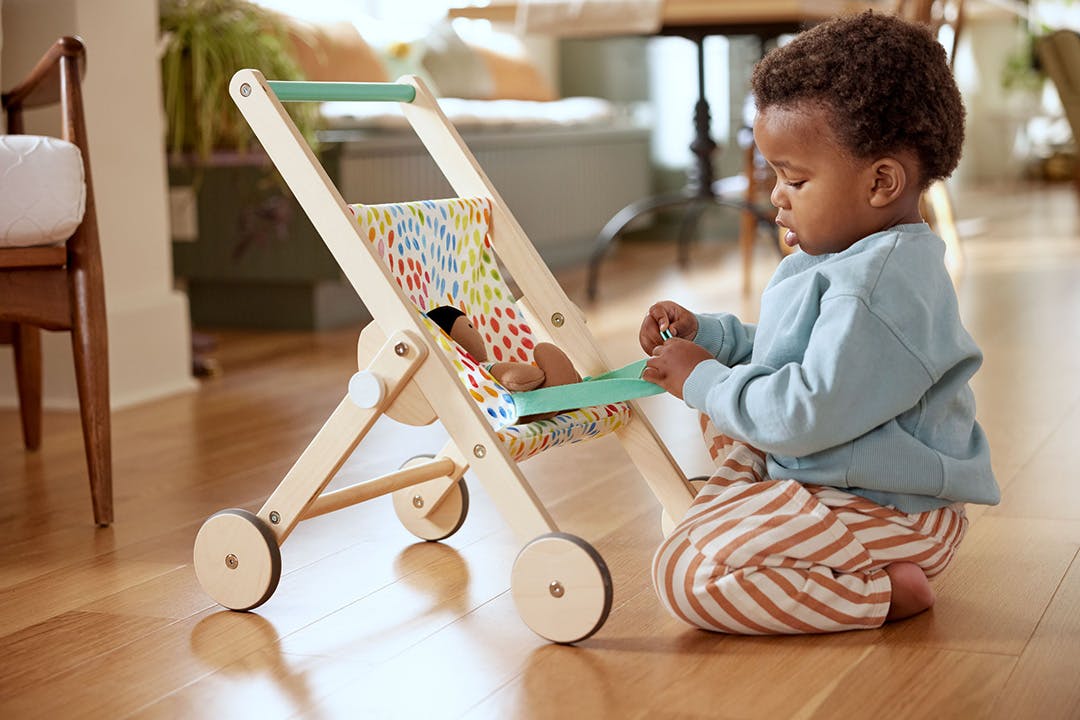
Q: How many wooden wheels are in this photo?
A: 4